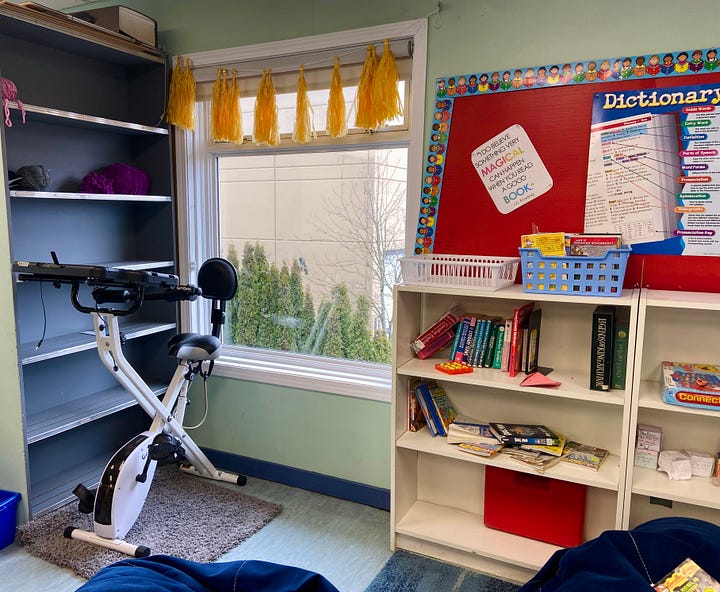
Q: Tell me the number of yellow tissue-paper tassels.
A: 12